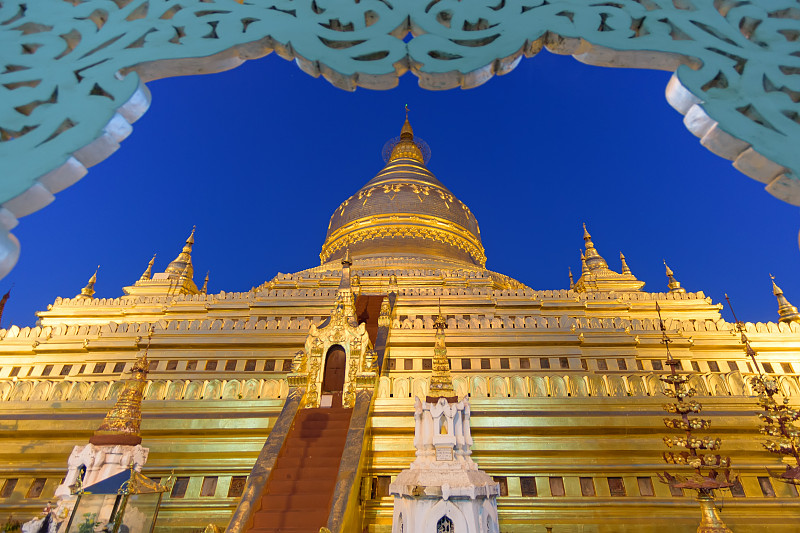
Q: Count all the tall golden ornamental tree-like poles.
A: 2